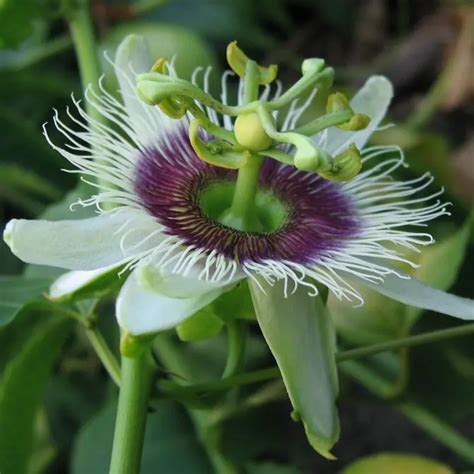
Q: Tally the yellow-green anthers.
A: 5